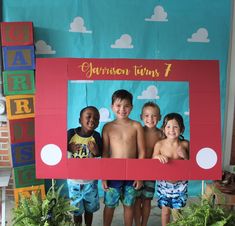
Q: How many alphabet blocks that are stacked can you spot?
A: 8